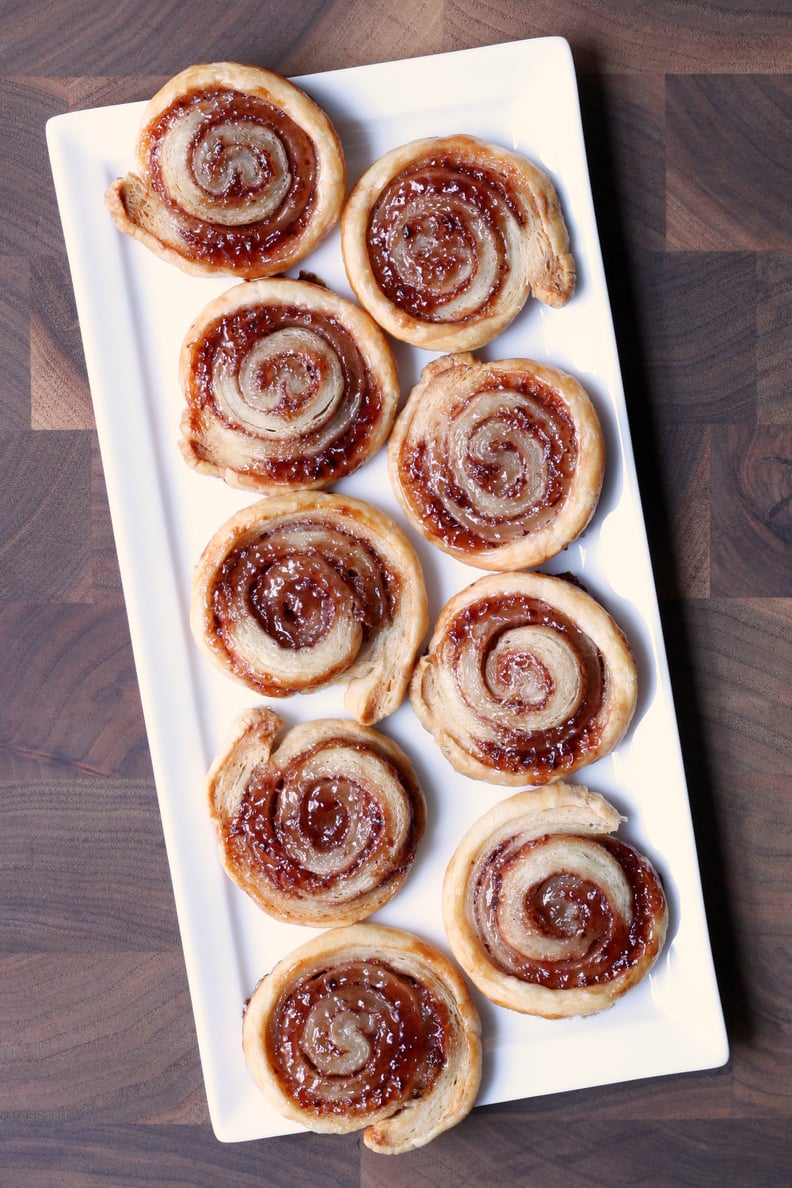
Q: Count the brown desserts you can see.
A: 9